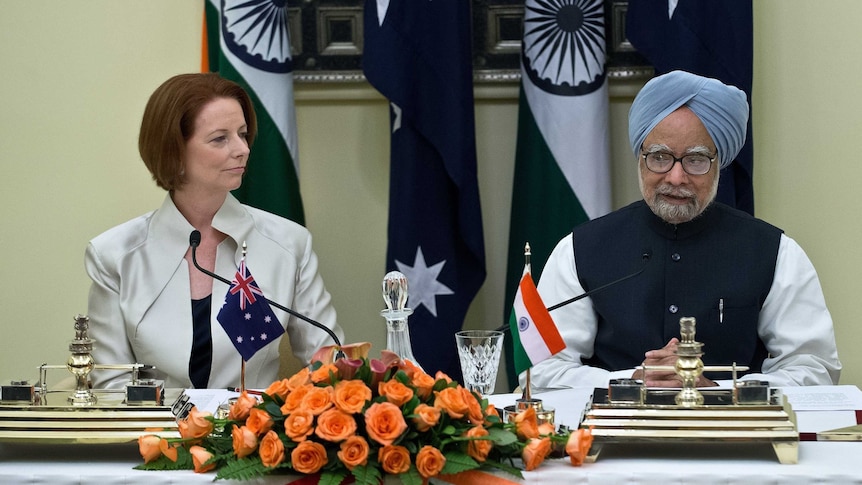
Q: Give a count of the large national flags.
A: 4